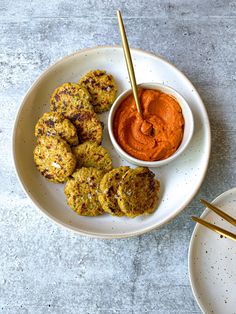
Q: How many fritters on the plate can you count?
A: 9